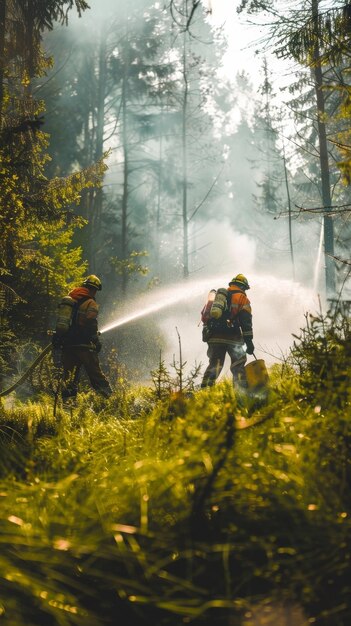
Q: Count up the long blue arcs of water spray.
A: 0